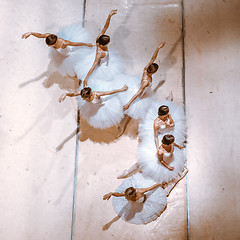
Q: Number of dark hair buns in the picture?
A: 7